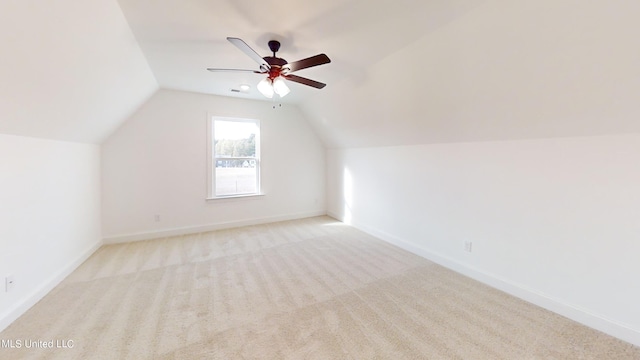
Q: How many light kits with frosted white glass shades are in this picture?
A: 1